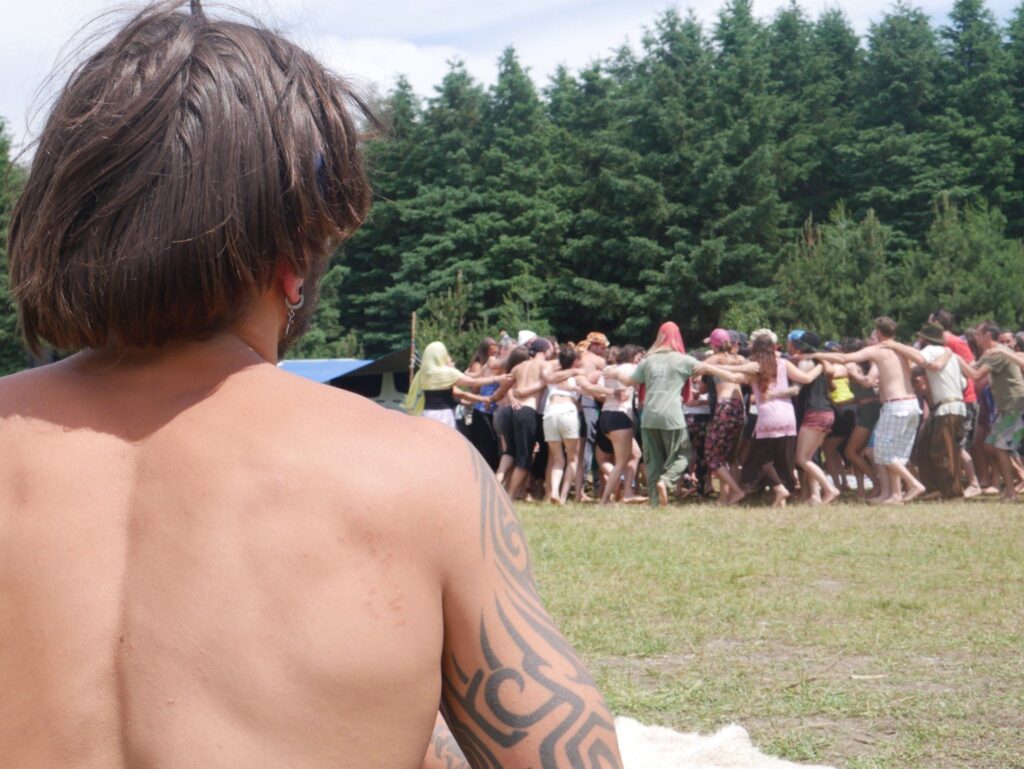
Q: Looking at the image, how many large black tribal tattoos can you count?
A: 1